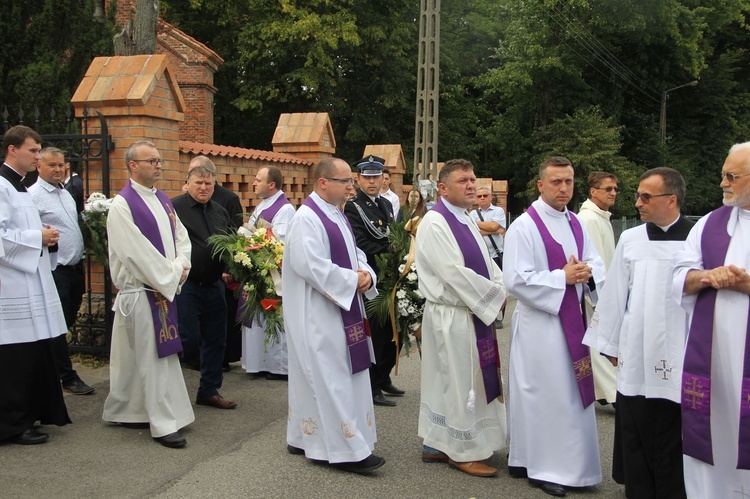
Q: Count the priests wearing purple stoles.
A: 6